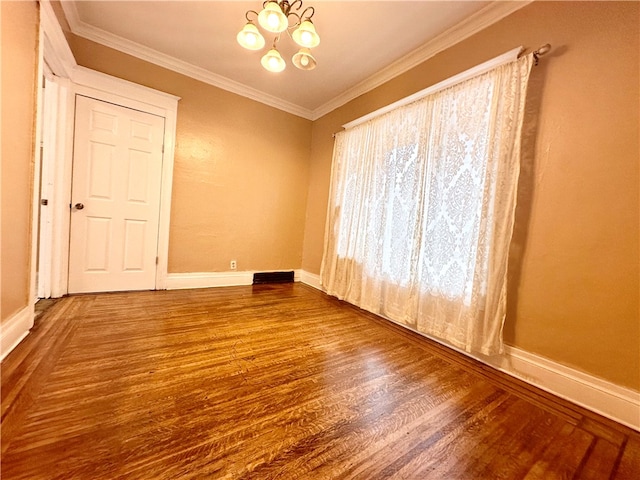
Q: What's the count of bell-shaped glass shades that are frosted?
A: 5